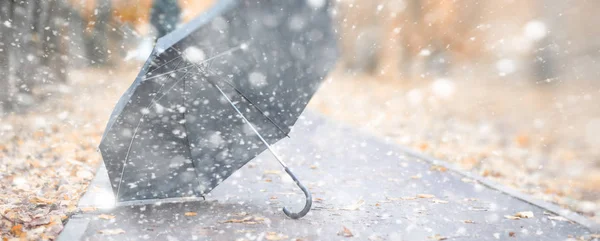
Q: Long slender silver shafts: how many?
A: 1